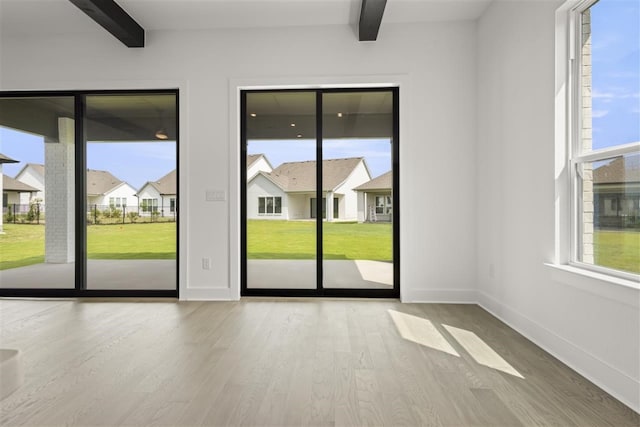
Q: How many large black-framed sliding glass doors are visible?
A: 2